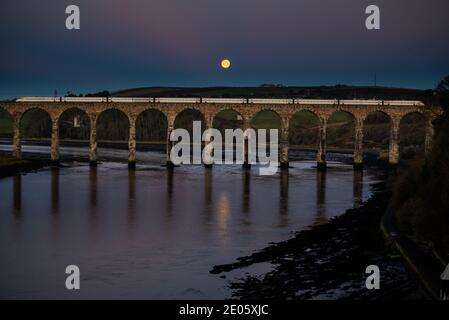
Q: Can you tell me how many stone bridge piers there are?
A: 12